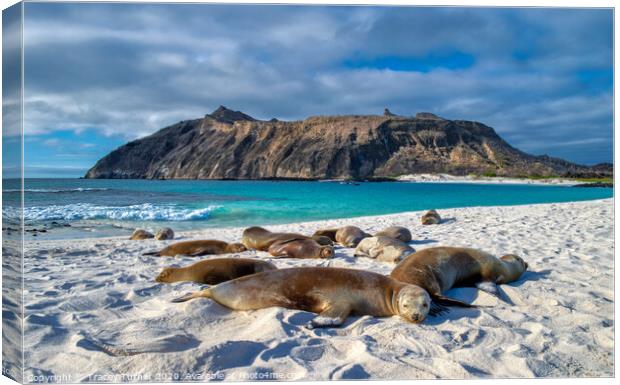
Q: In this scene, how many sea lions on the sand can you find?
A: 13